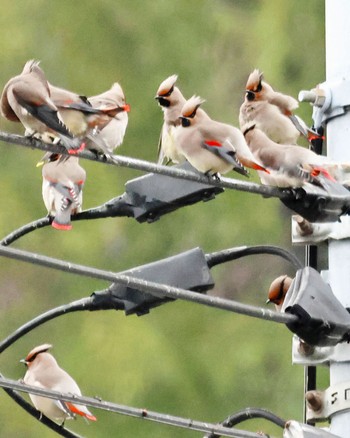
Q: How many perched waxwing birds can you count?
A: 10